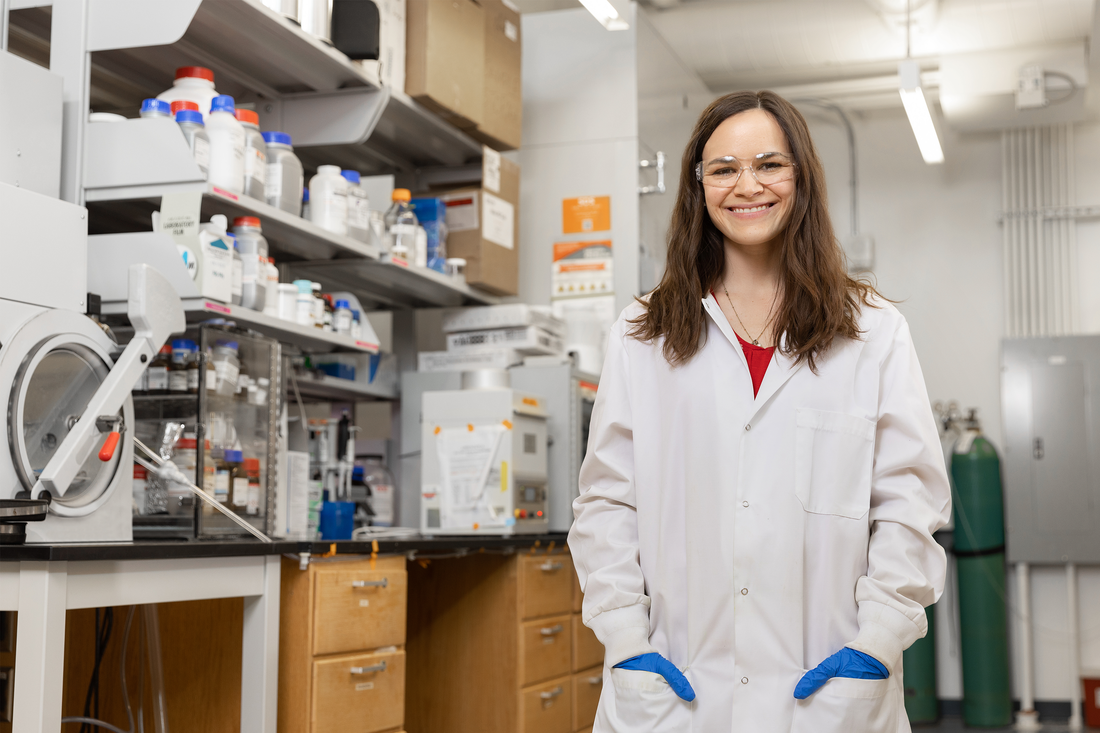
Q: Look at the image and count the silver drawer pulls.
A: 6